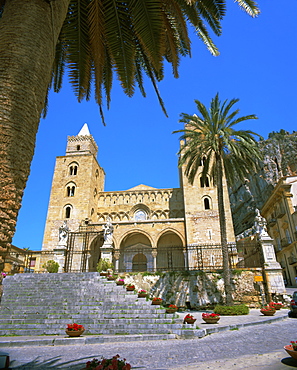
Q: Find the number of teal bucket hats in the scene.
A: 0